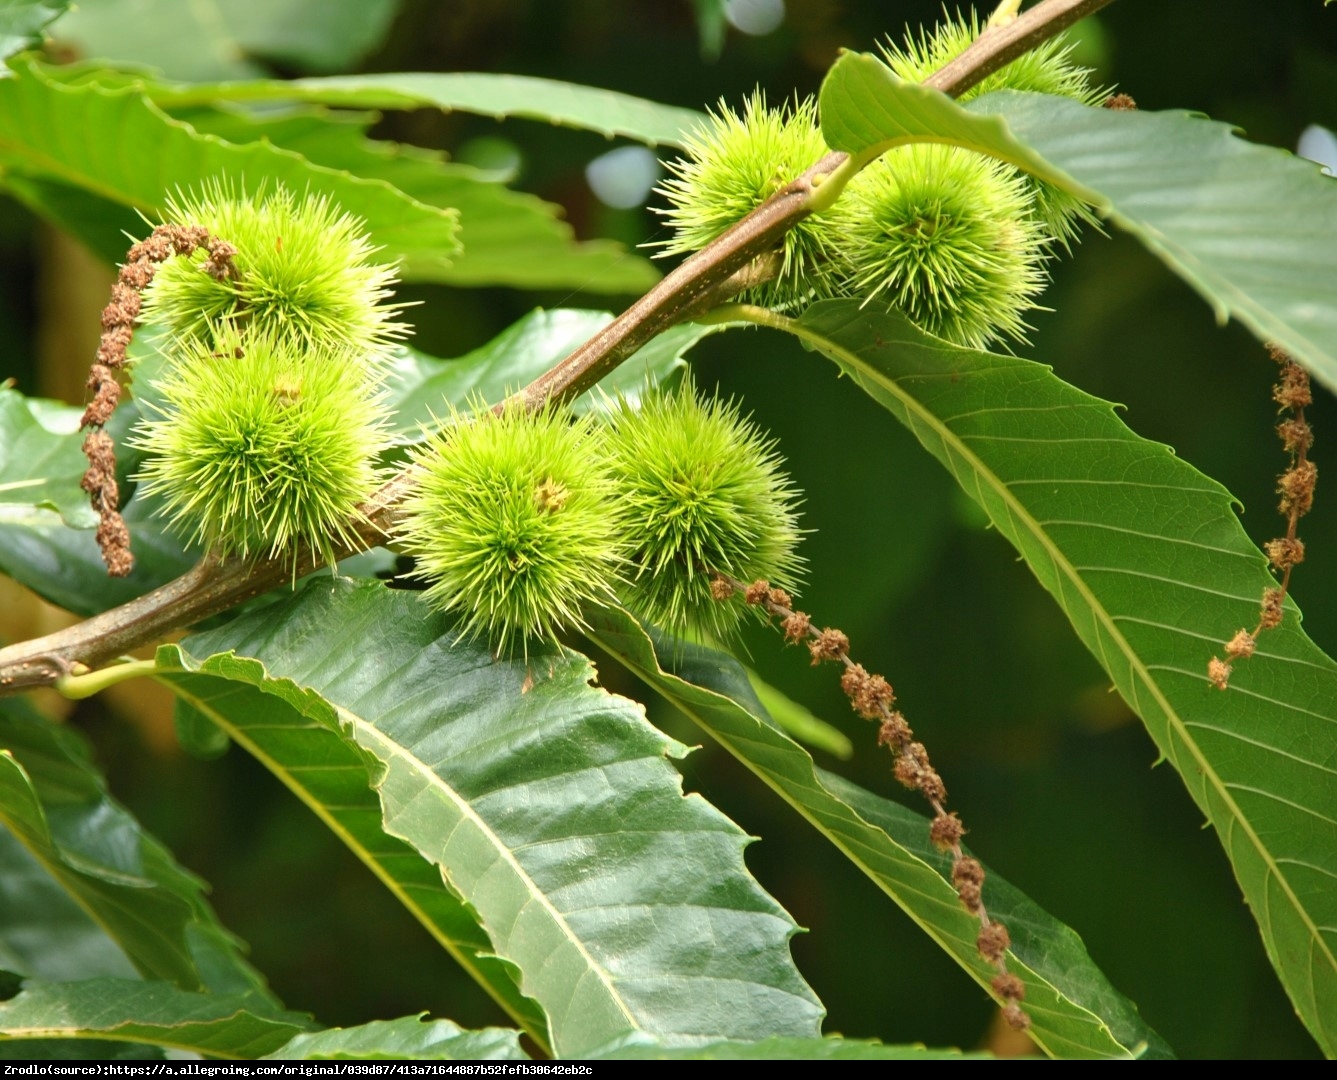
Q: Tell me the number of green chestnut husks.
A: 7